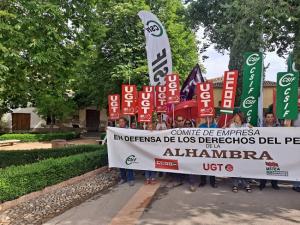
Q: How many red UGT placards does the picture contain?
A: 7